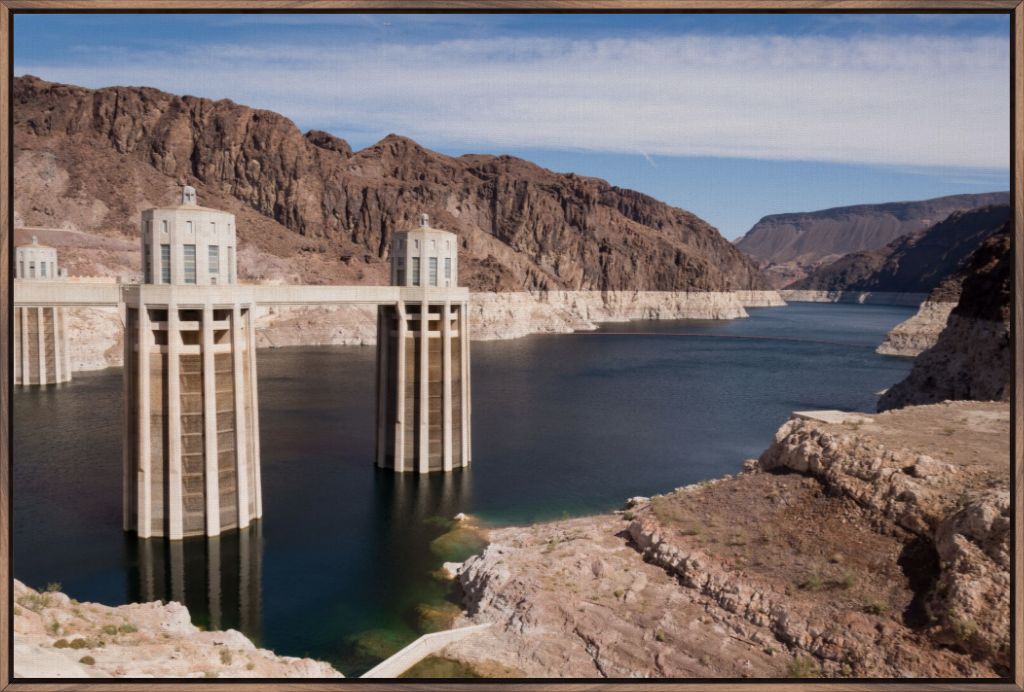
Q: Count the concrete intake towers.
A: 3